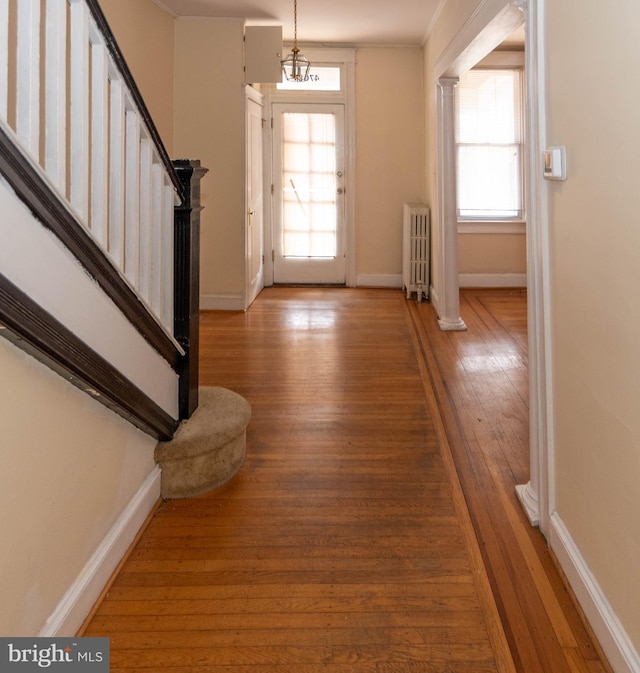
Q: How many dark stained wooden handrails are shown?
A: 1